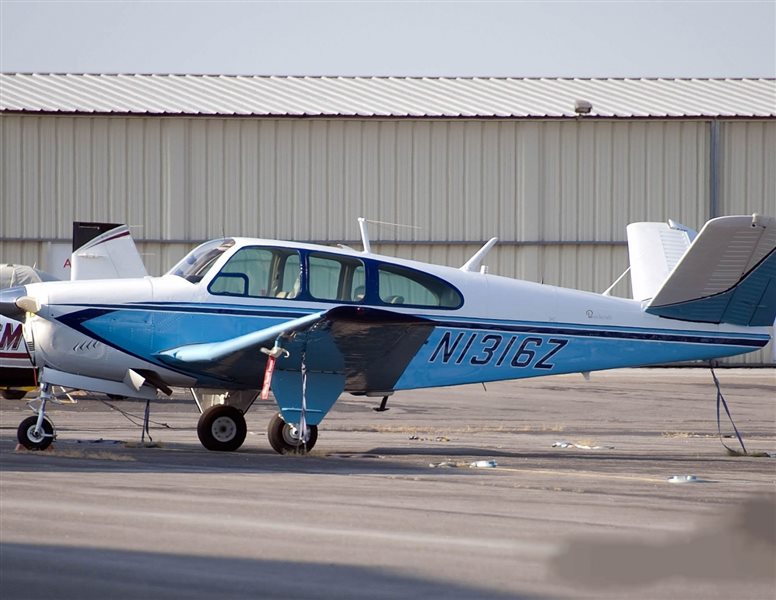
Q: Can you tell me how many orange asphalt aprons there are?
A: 0